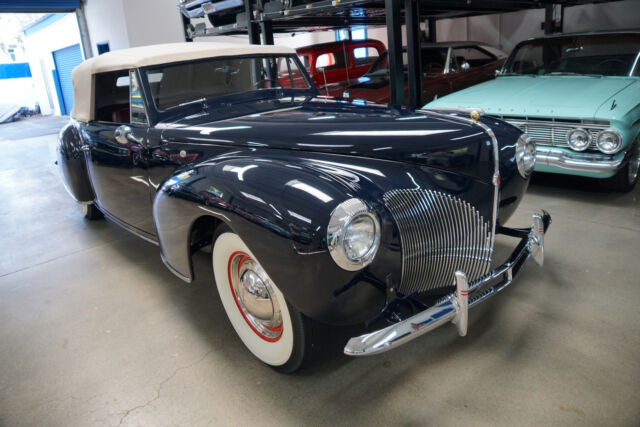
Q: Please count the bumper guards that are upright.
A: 2